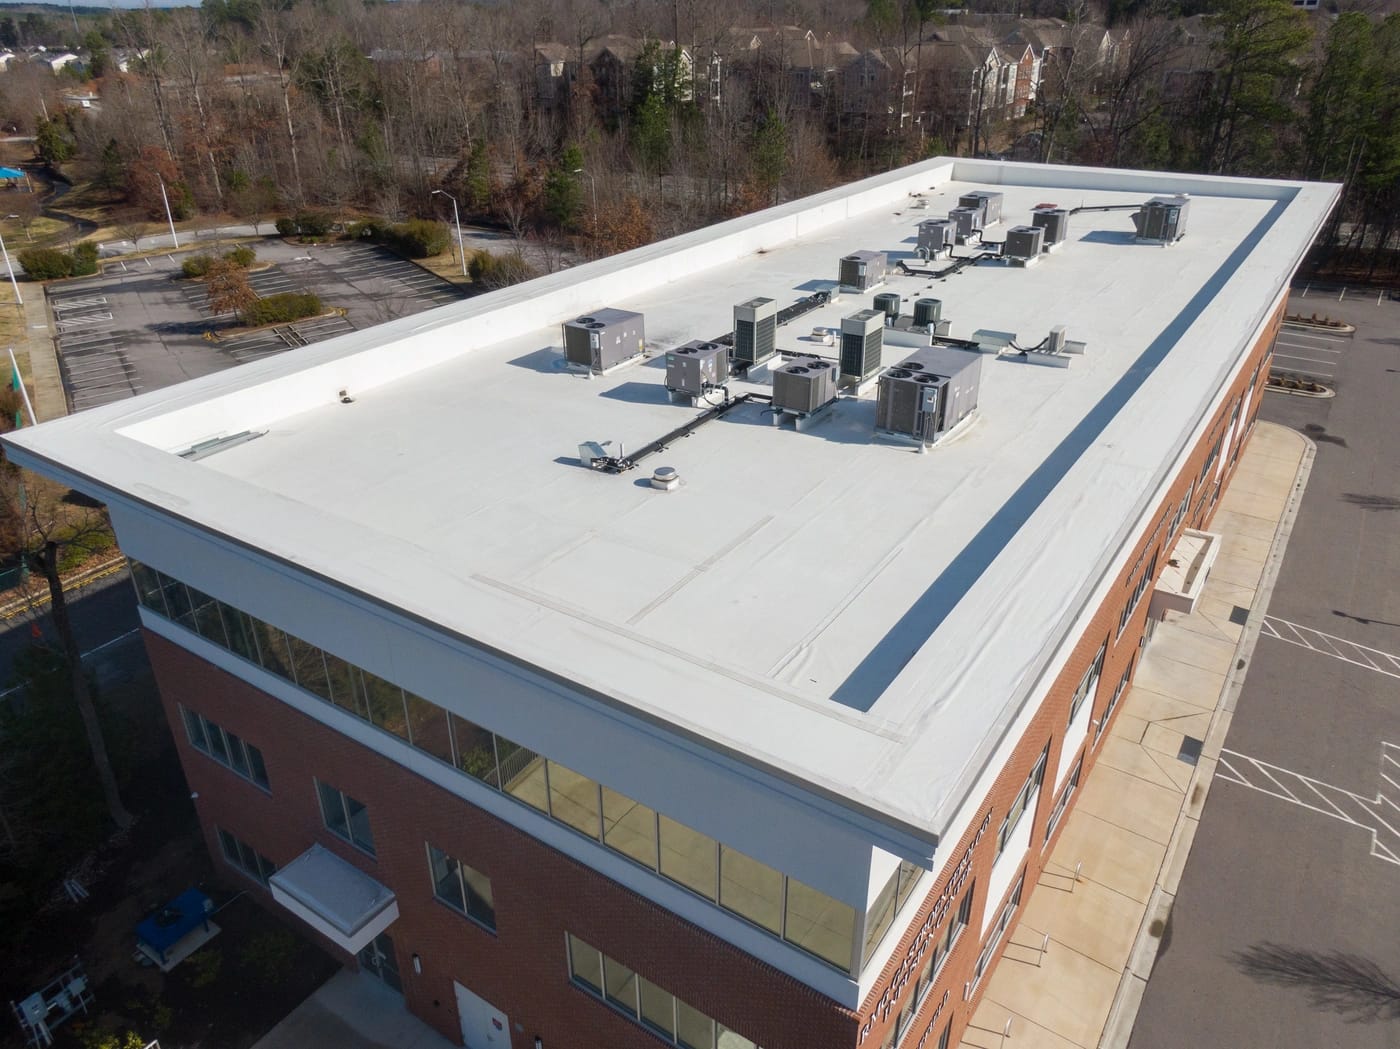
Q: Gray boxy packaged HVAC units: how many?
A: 11